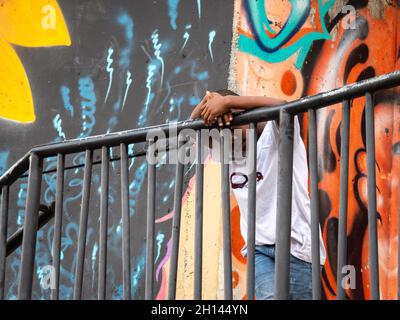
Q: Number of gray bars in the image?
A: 15